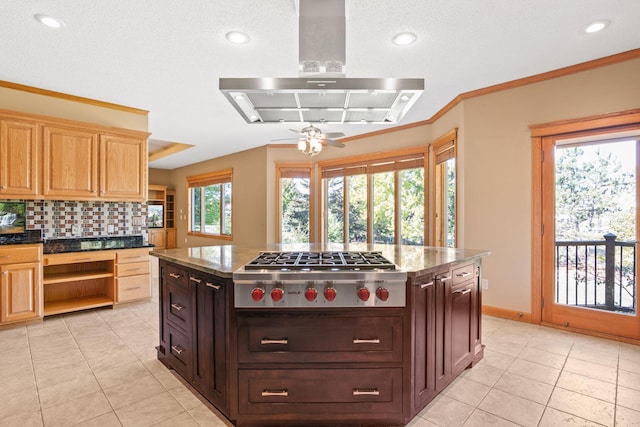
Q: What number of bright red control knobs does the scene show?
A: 6